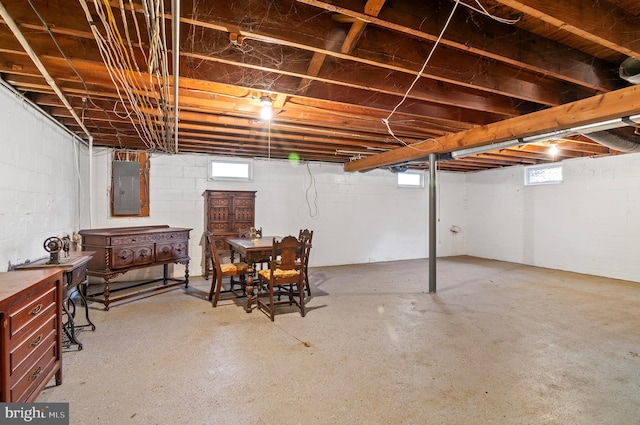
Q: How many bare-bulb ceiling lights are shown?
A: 2